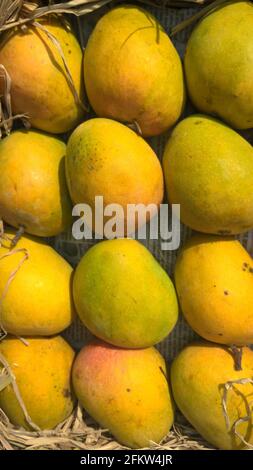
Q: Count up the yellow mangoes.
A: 12